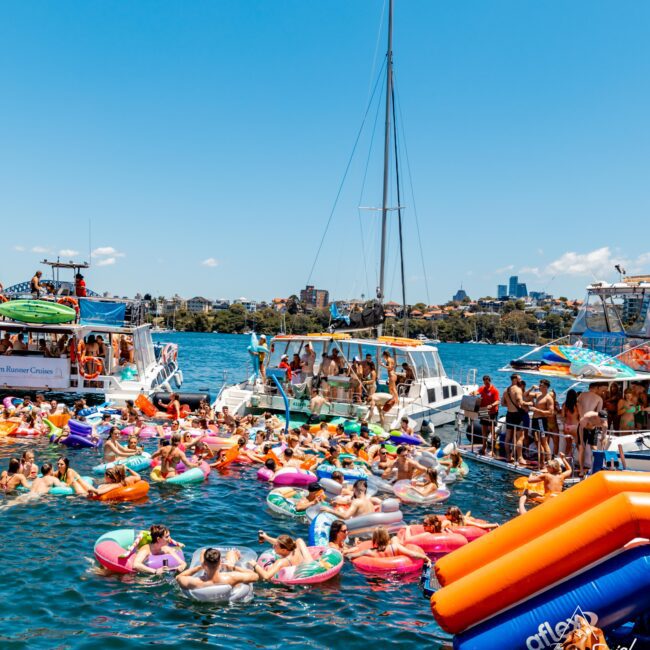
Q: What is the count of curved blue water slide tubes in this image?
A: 1